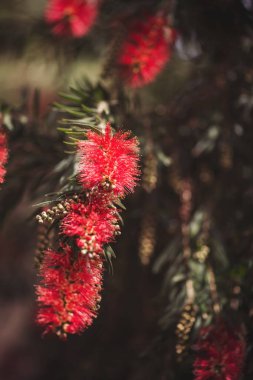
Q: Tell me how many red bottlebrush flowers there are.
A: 7